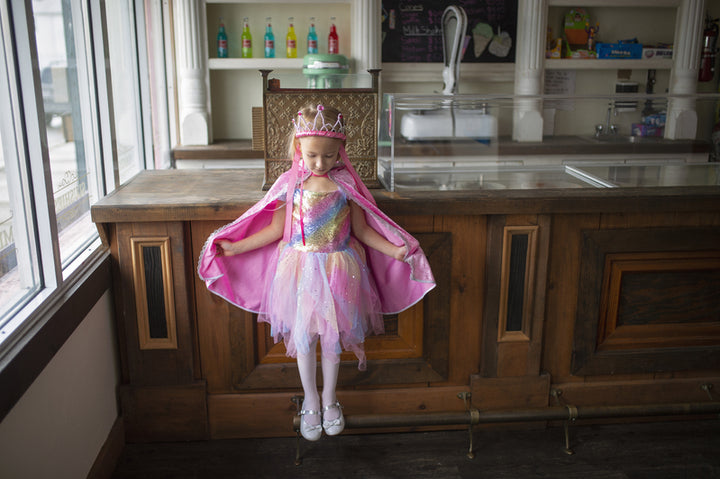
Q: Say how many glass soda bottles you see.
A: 6